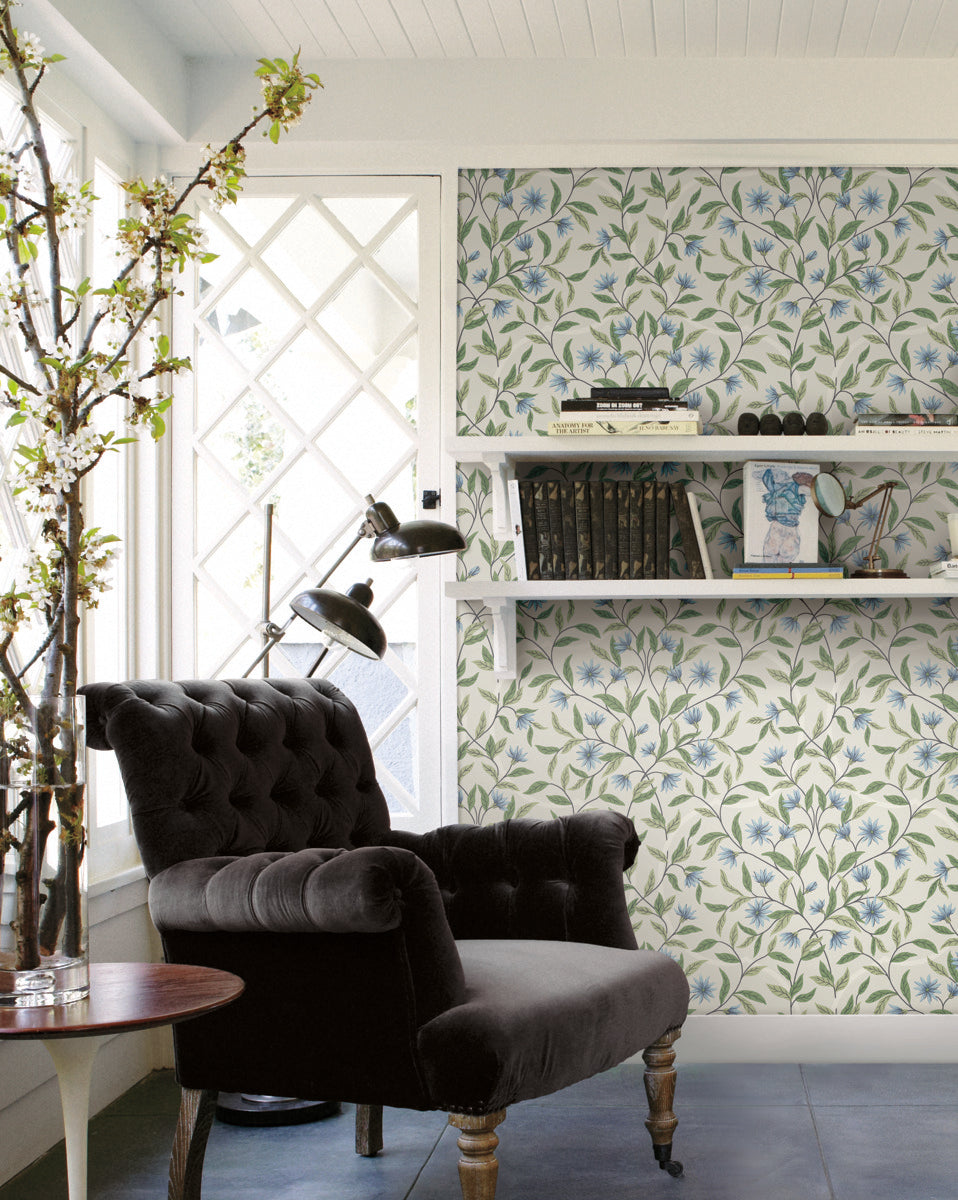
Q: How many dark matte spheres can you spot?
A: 4